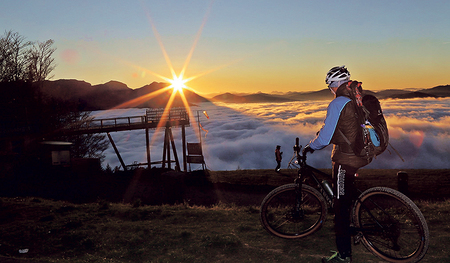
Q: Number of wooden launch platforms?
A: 1